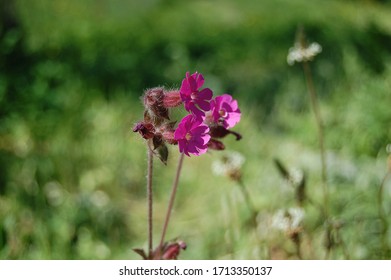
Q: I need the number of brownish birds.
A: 0